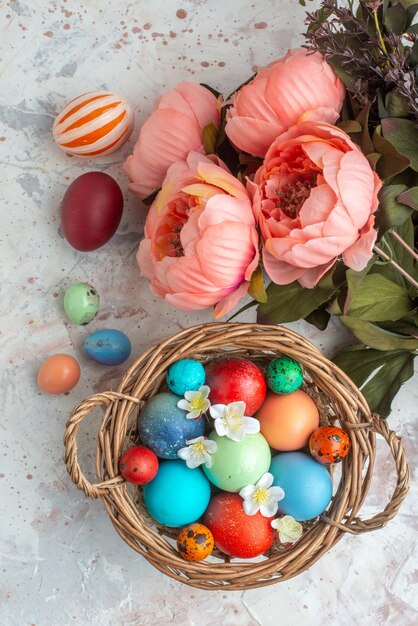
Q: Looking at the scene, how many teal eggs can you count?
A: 2